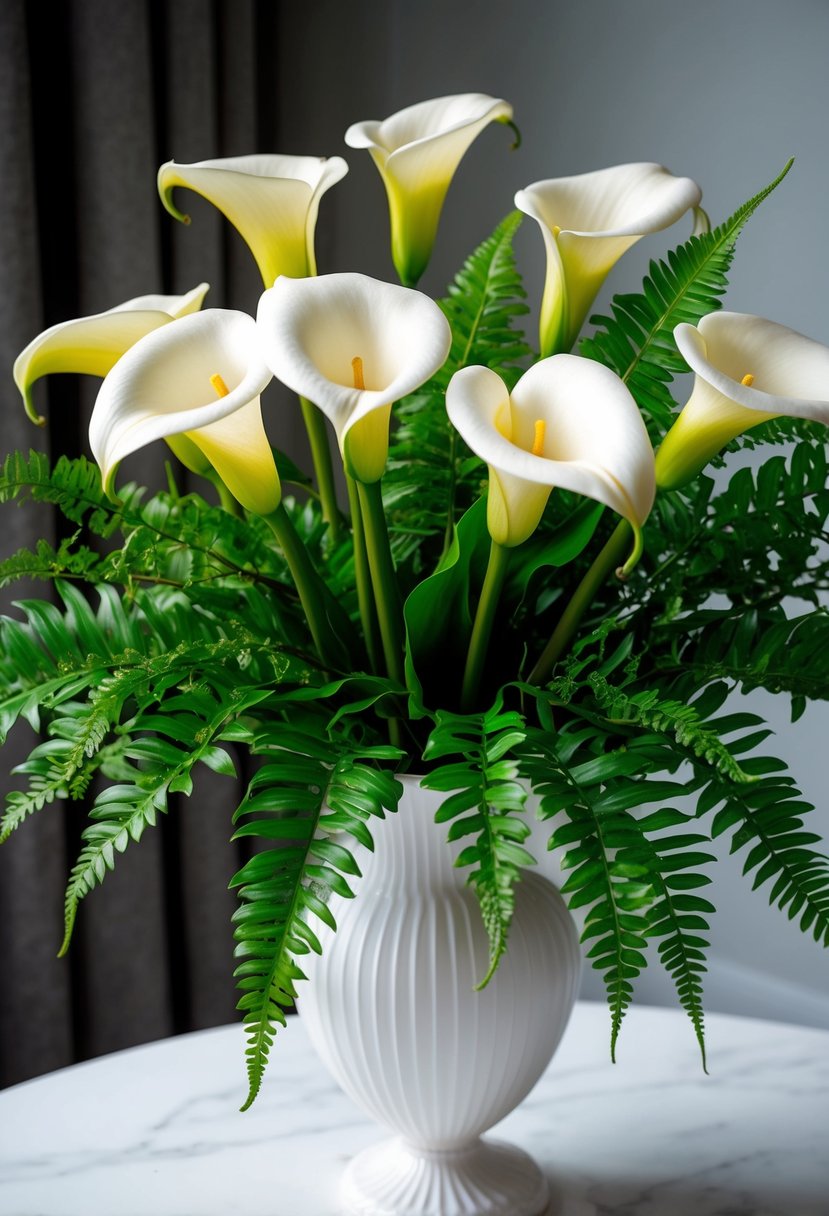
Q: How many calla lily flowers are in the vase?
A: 8